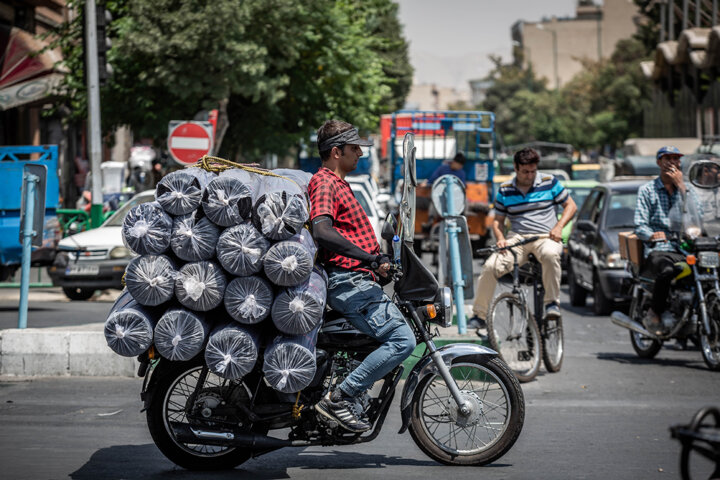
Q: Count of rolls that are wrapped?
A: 15